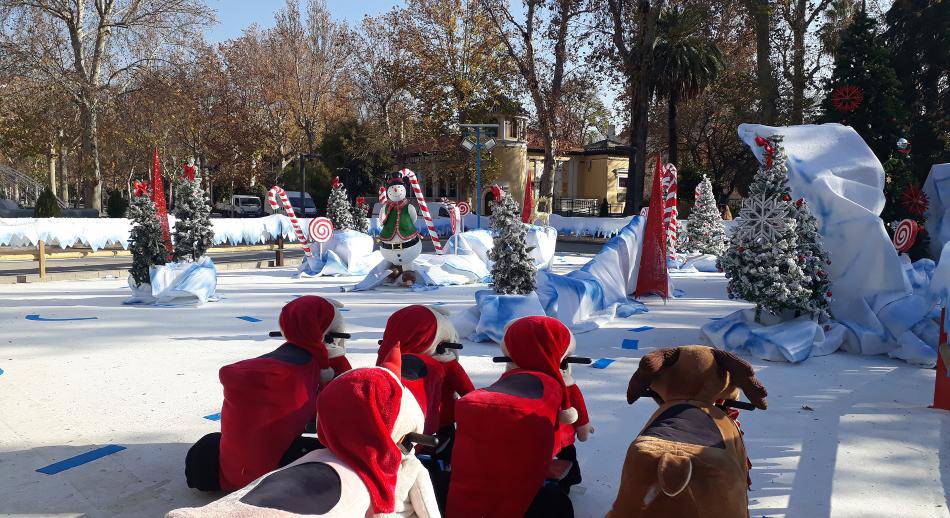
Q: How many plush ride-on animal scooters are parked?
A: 5